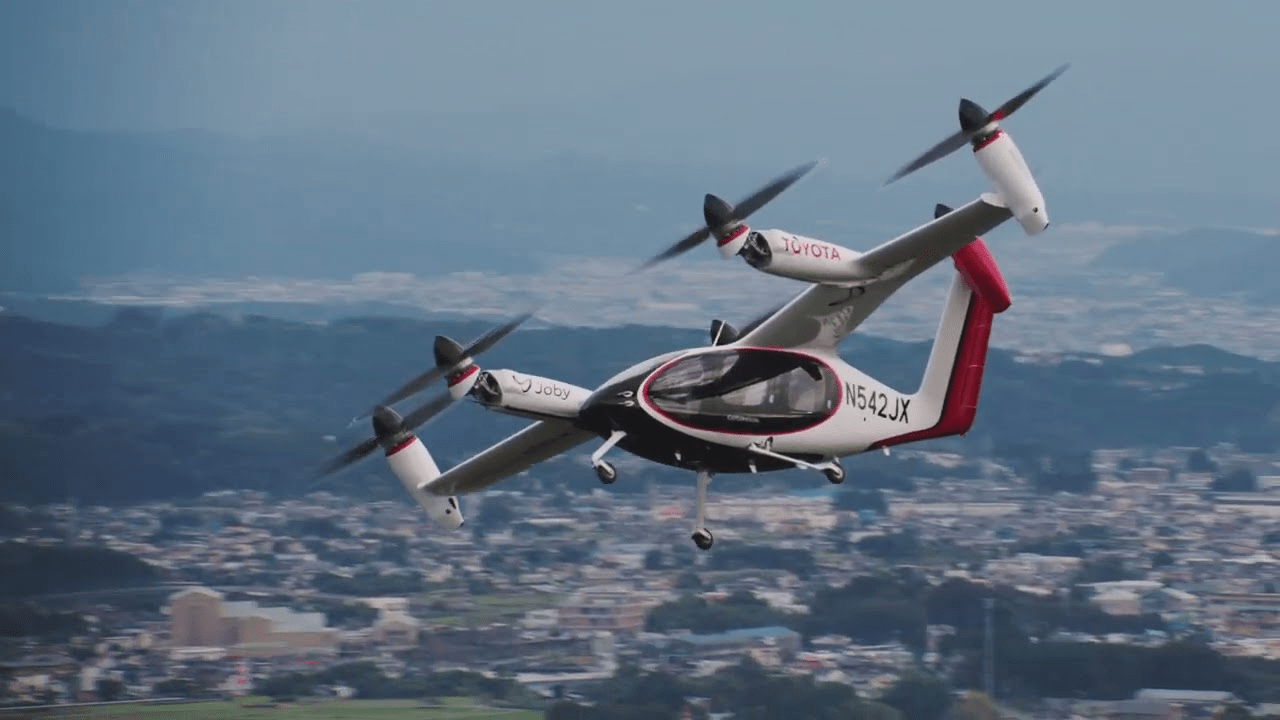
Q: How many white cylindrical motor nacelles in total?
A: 4